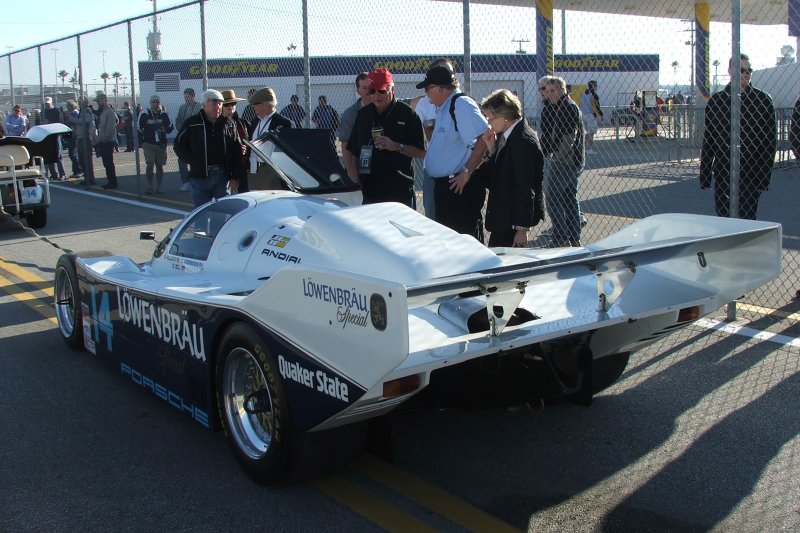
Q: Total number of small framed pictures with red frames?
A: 0